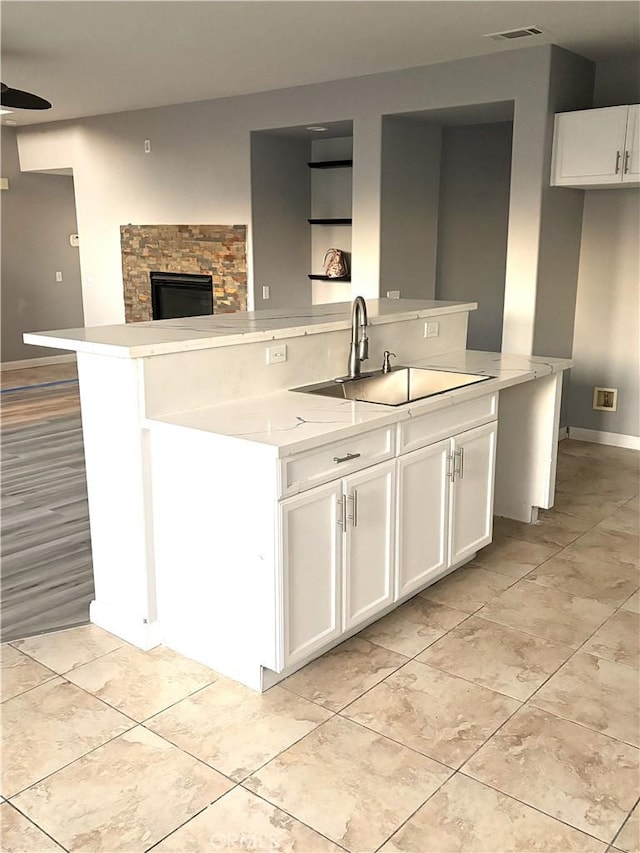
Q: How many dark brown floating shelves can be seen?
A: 3